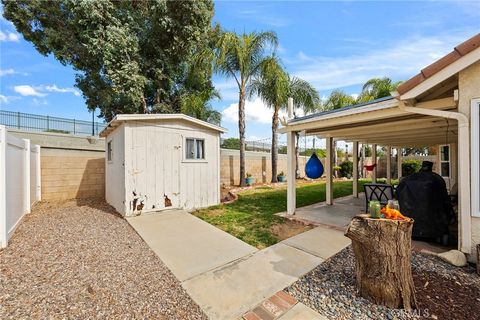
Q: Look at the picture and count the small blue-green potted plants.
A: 2